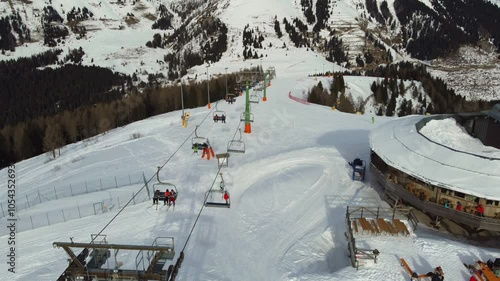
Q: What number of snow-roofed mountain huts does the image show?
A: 1